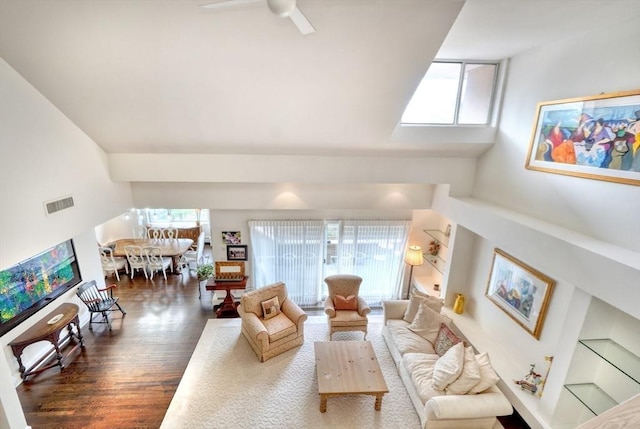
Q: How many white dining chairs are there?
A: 7